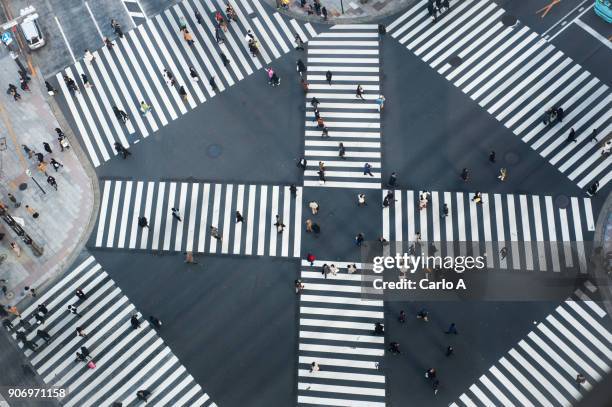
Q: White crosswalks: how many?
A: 8